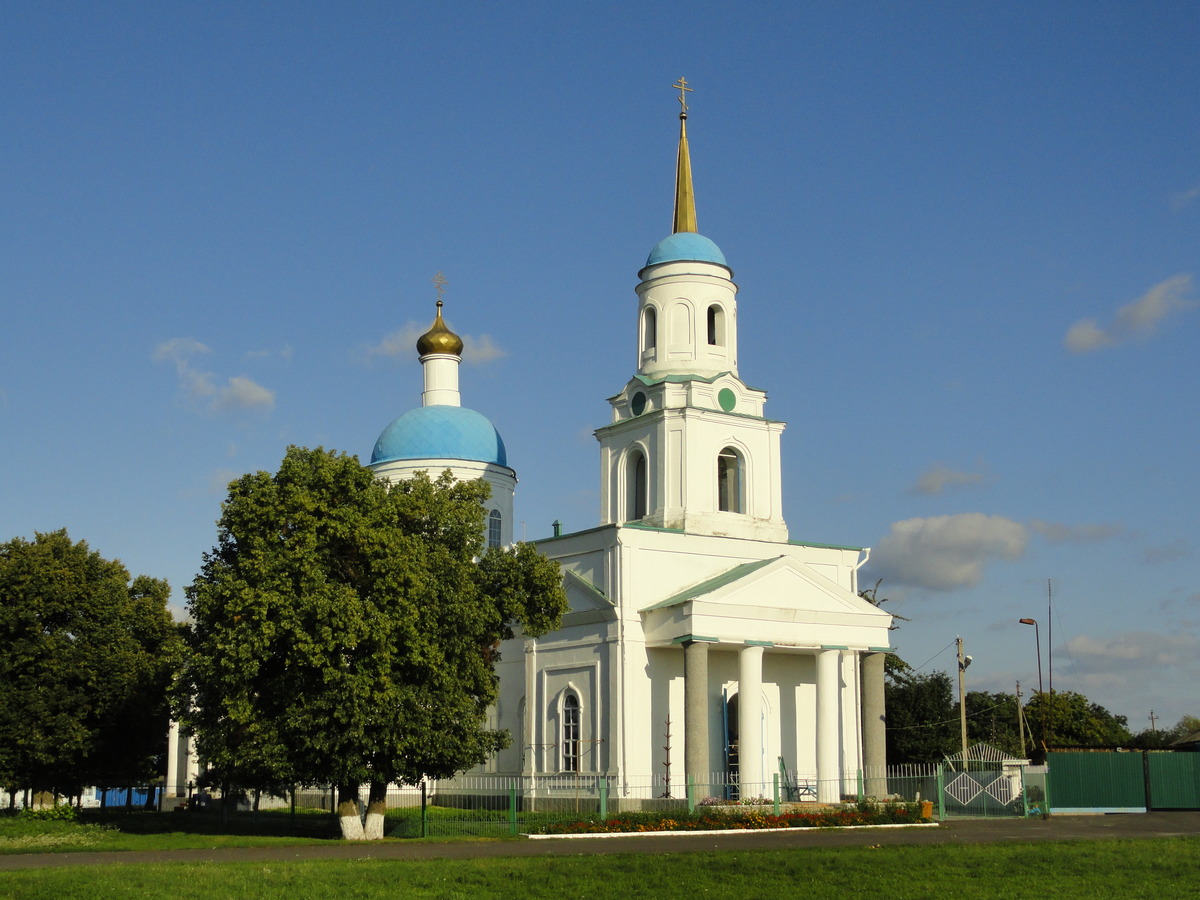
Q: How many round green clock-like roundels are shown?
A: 2